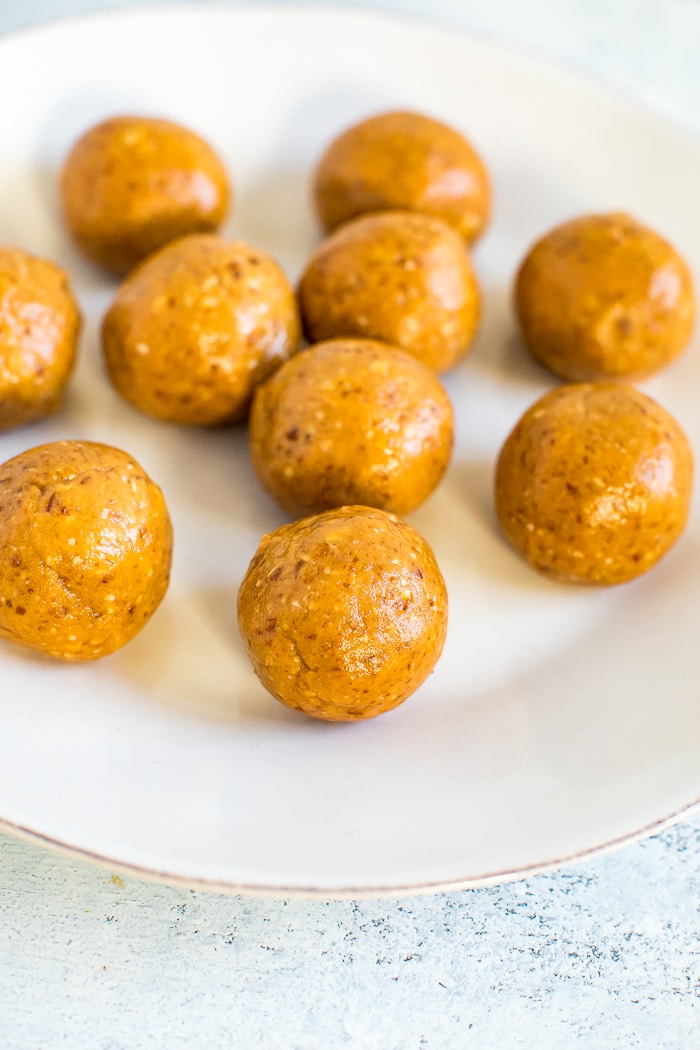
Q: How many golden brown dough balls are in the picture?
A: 10